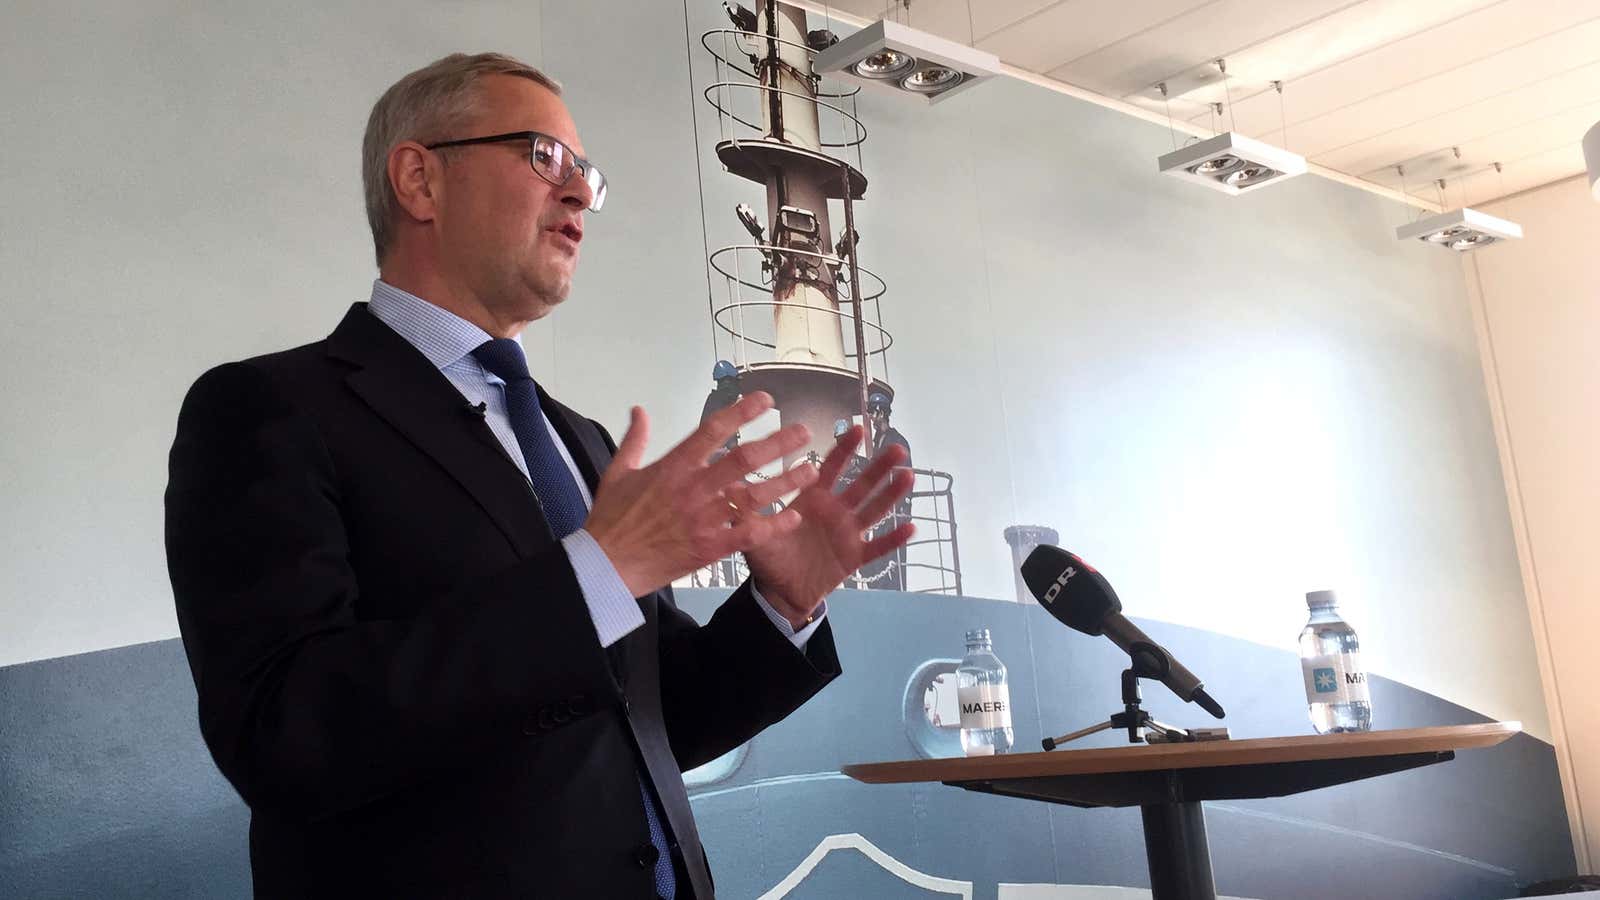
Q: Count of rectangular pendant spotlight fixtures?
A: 3